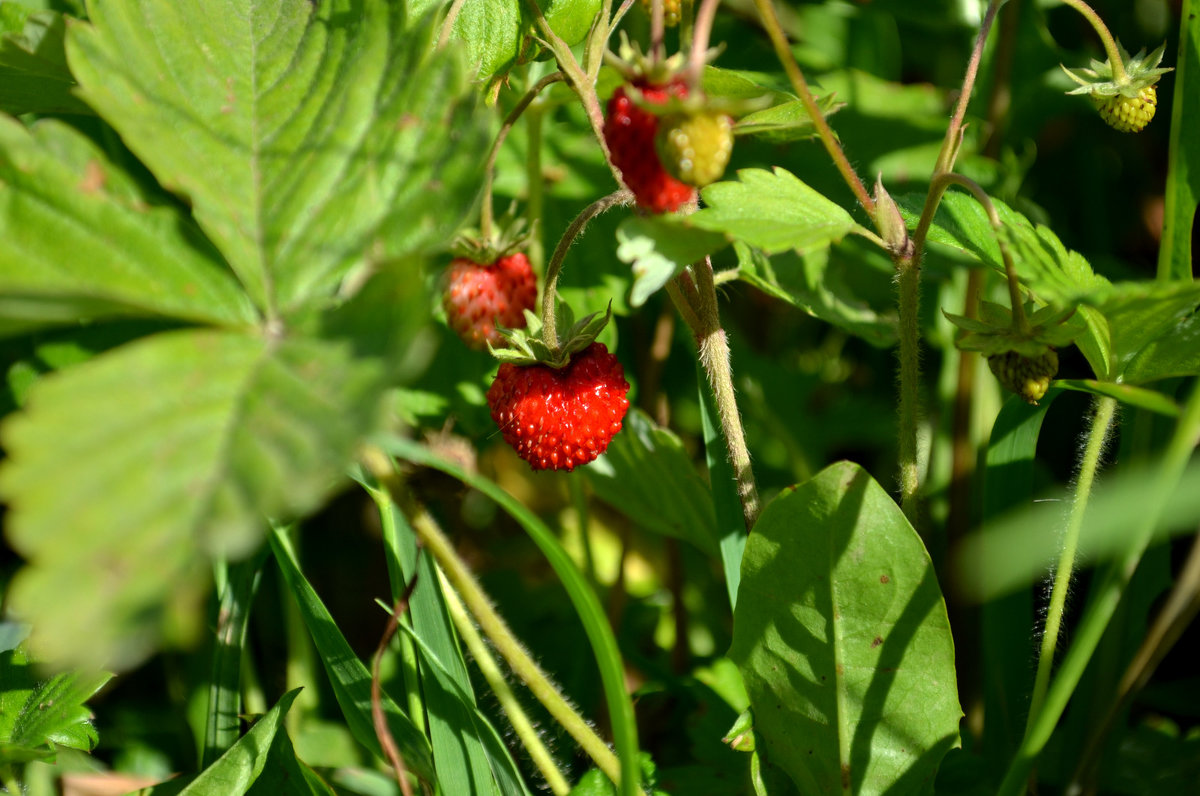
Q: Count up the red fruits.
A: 3